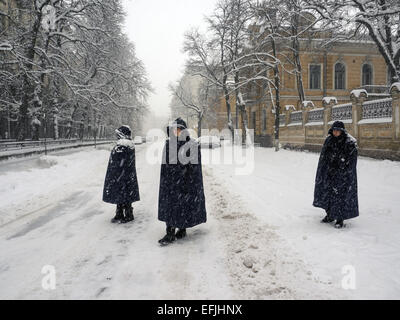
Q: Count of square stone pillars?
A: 5